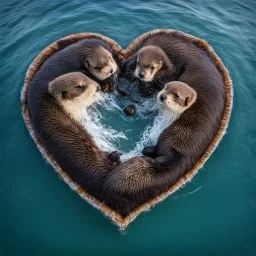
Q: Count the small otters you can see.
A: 4